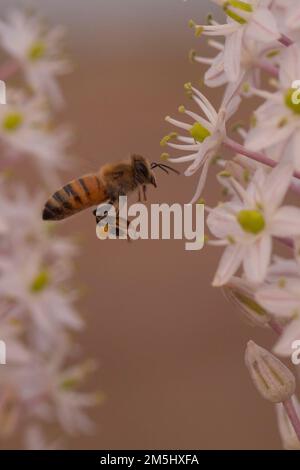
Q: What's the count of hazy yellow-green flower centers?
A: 4